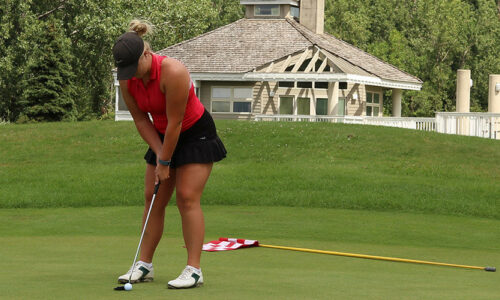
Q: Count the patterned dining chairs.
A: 0